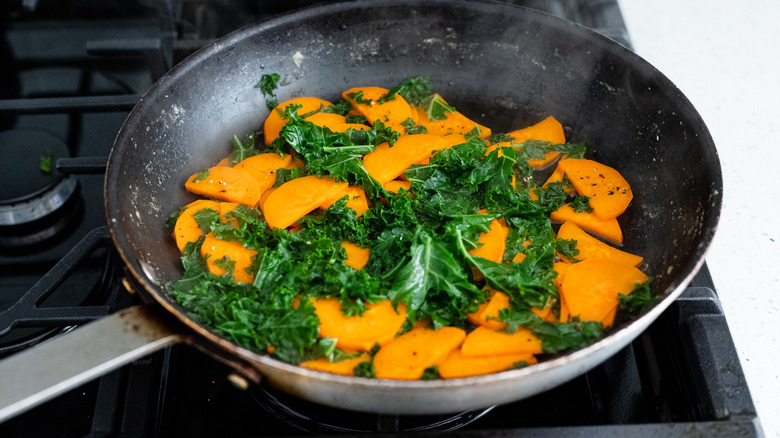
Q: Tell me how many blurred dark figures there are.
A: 0